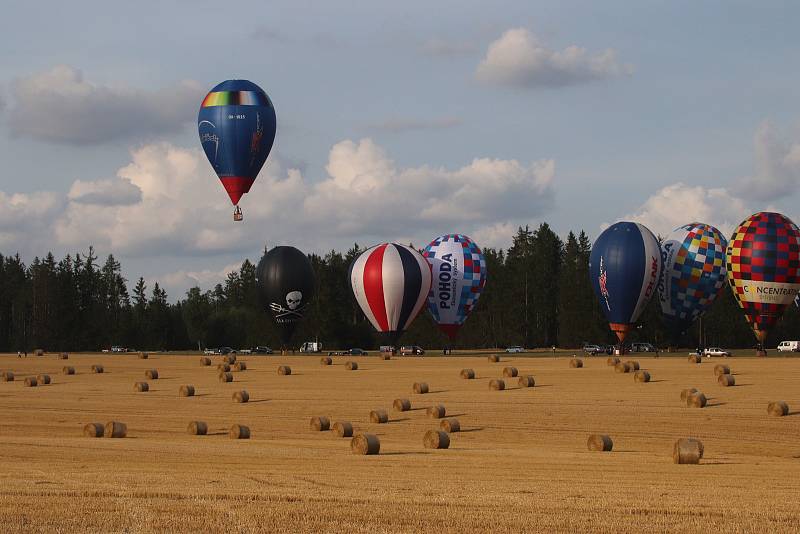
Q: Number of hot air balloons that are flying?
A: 1